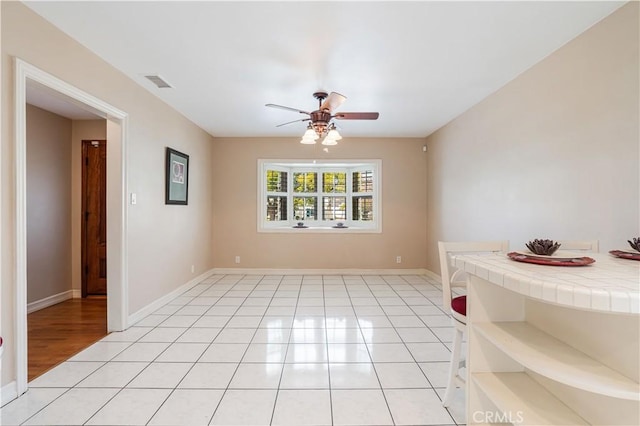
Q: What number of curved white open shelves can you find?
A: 2